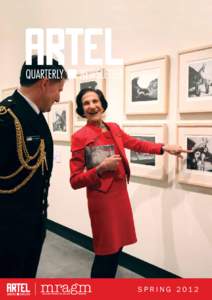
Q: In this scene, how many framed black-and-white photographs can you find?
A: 6